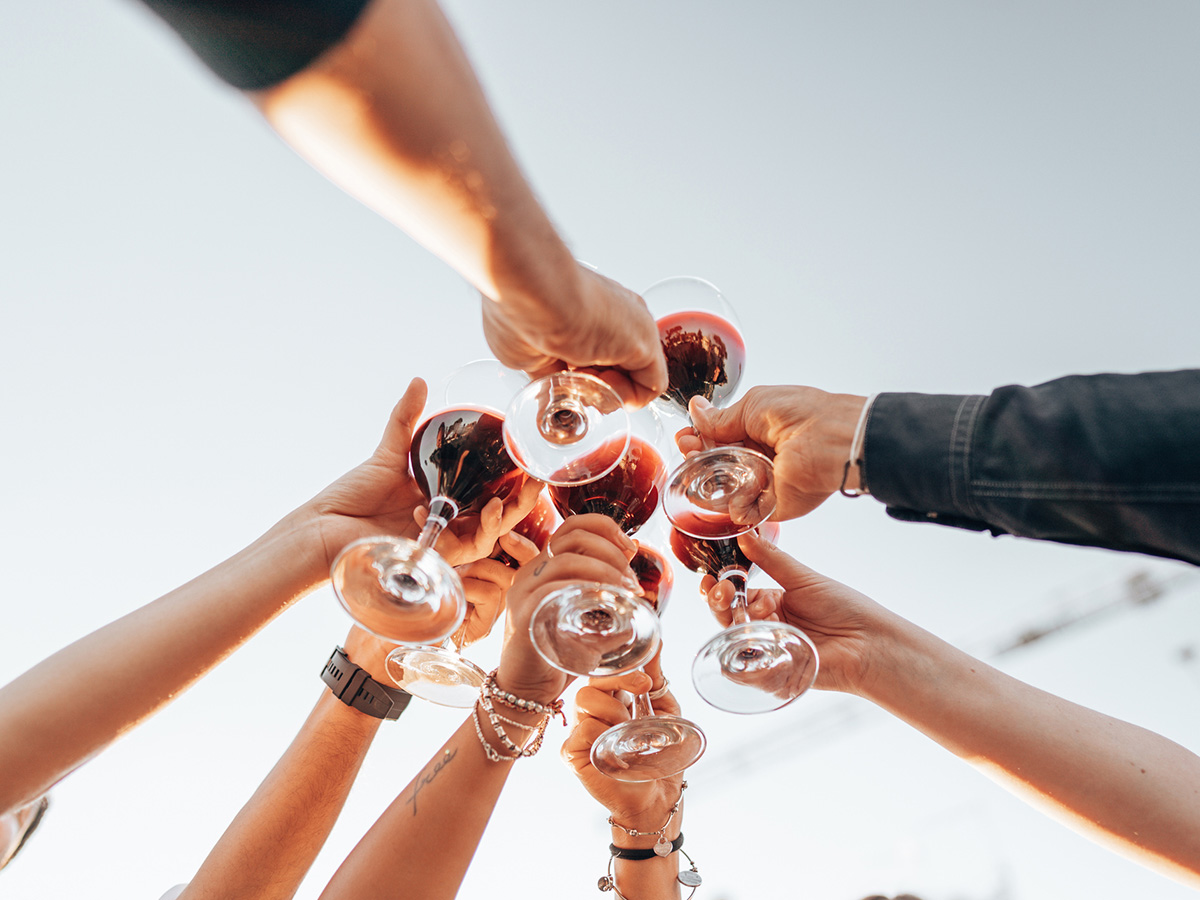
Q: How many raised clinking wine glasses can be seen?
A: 7